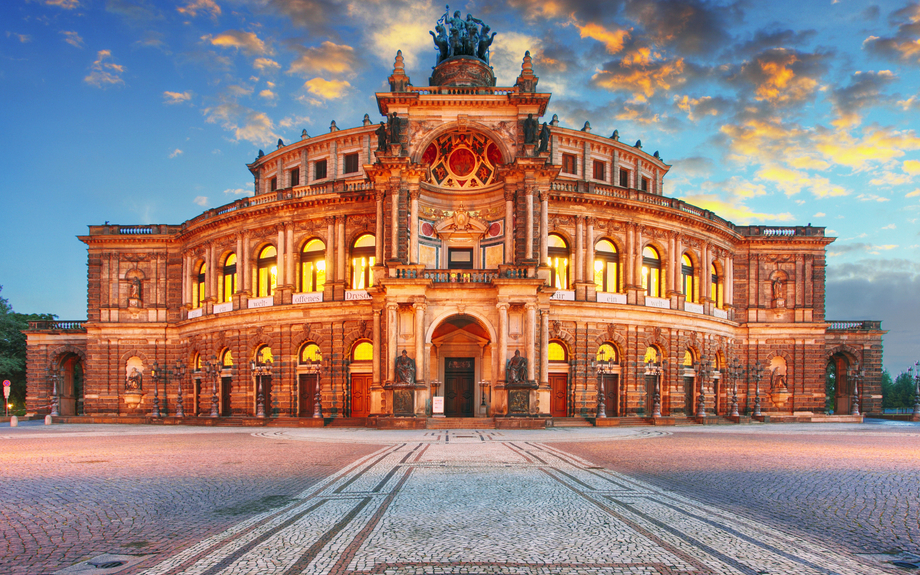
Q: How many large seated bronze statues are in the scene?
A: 2